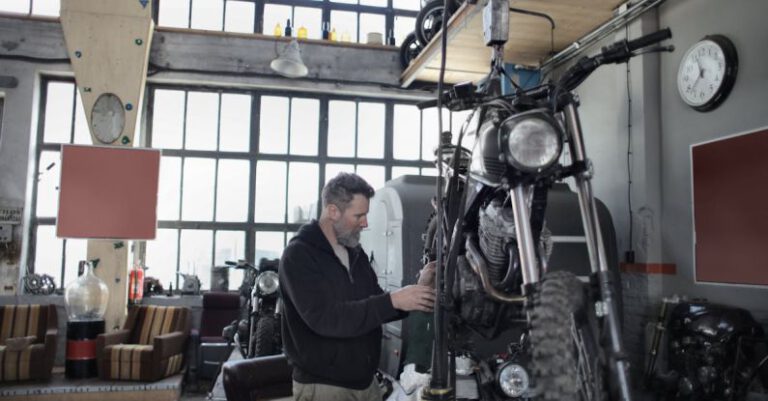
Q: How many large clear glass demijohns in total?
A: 1